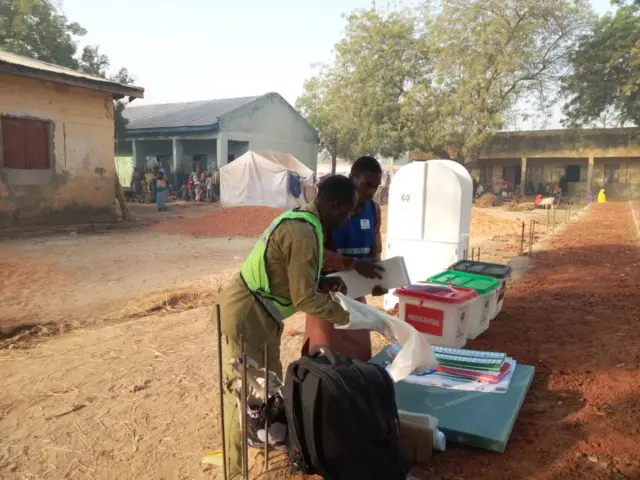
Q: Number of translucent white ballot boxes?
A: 3